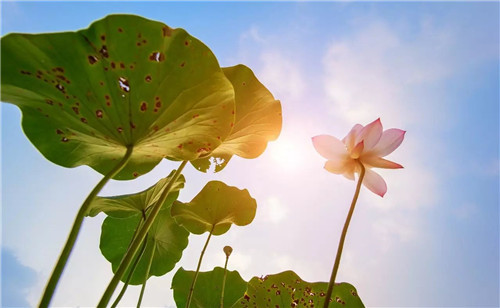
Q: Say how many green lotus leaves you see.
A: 7